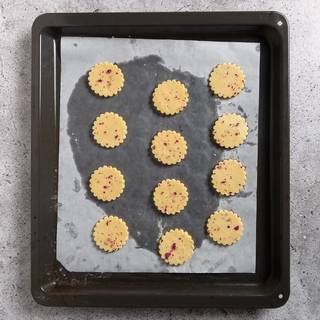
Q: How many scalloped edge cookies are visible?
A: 12